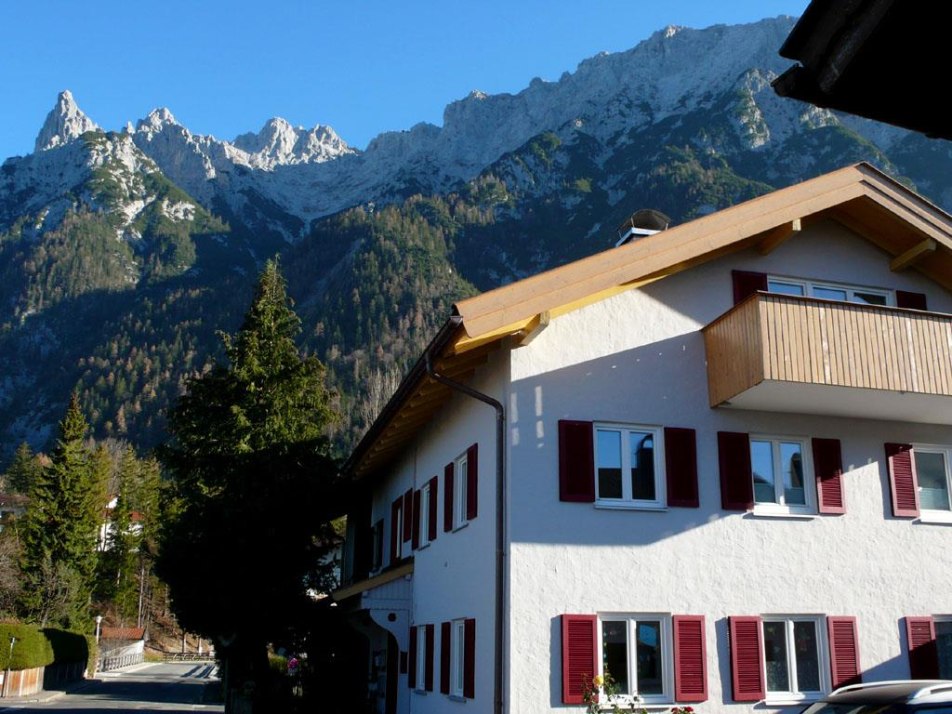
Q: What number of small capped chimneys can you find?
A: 1